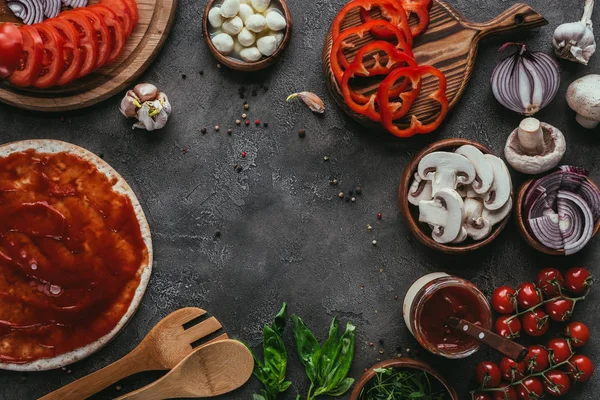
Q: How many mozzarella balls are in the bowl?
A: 11